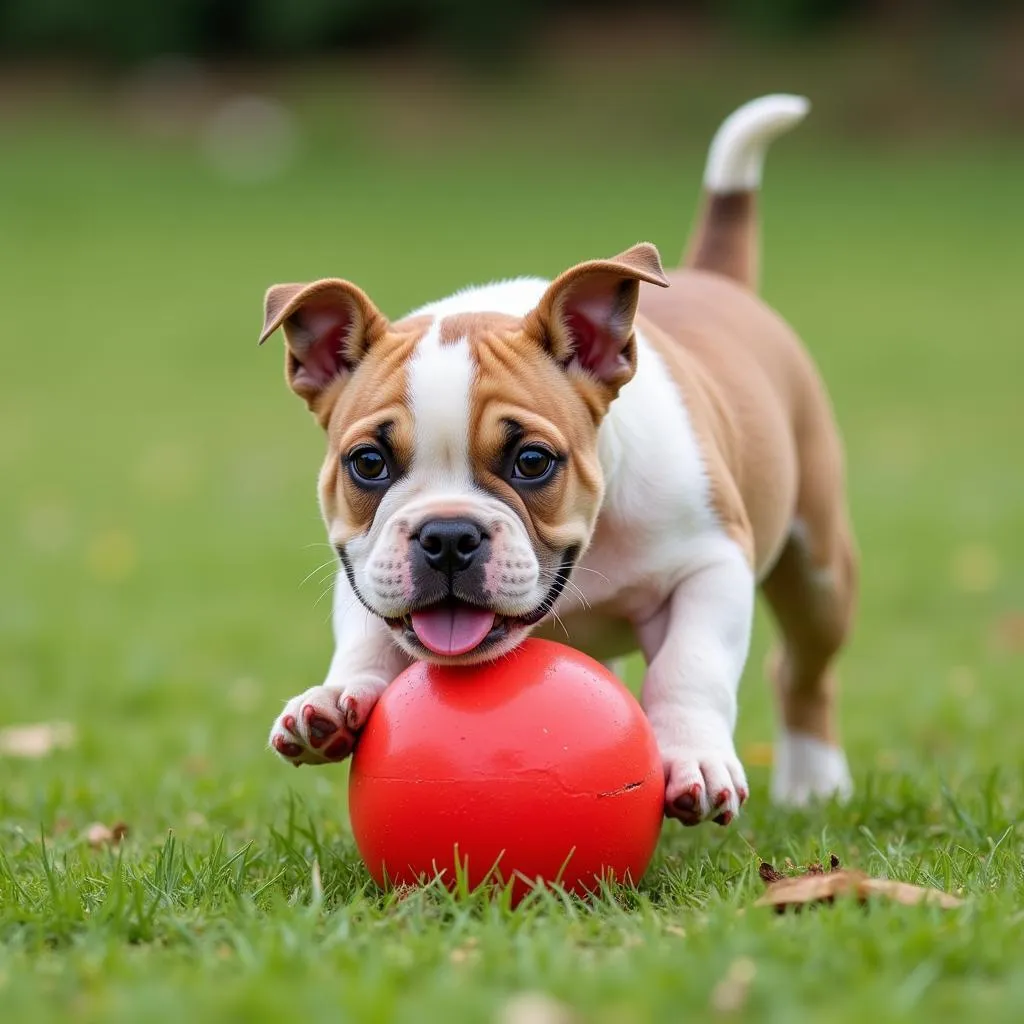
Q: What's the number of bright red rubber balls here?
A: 1